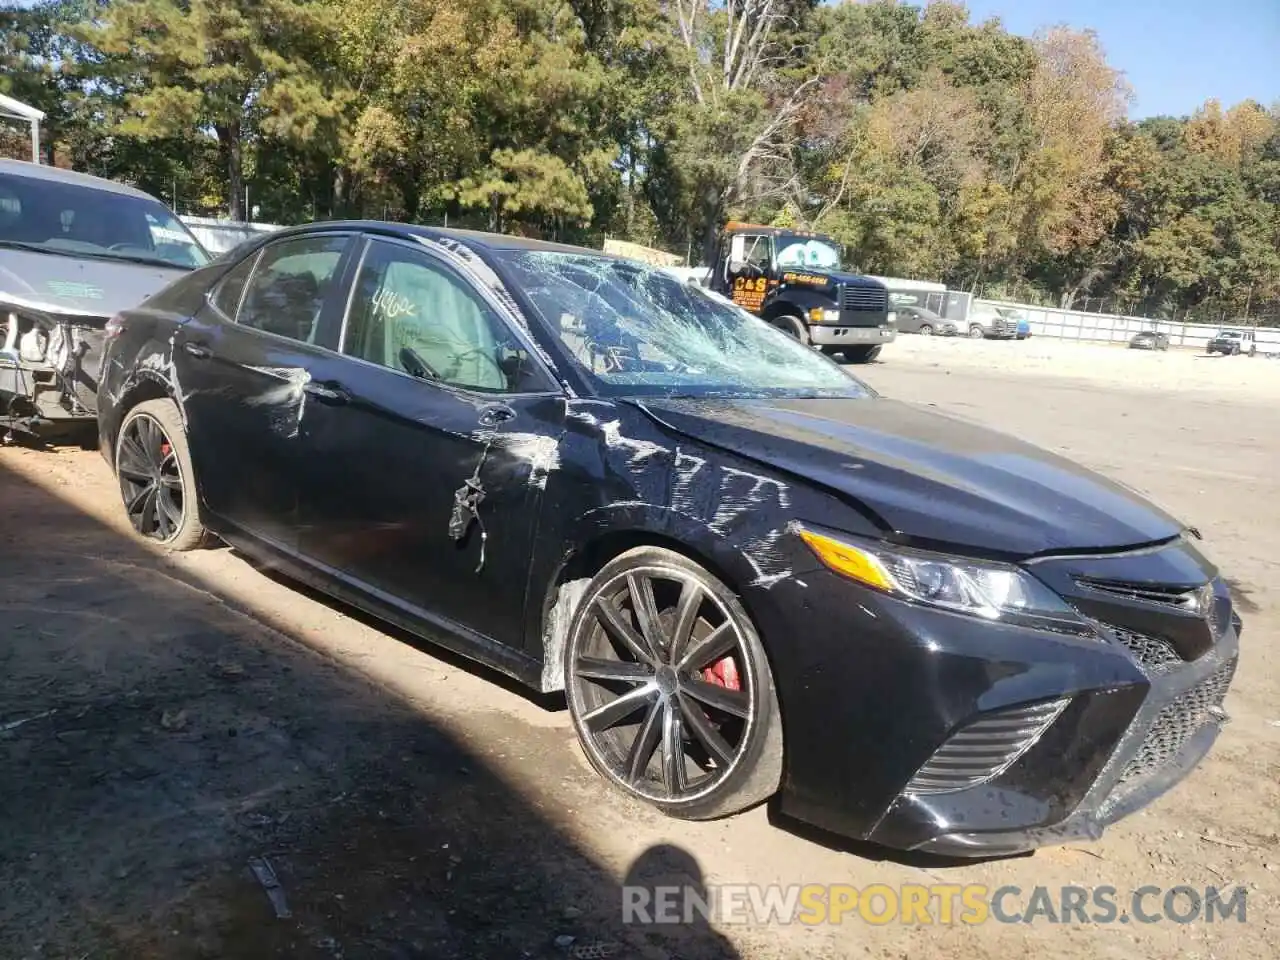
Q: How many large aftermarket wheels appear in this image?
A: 2